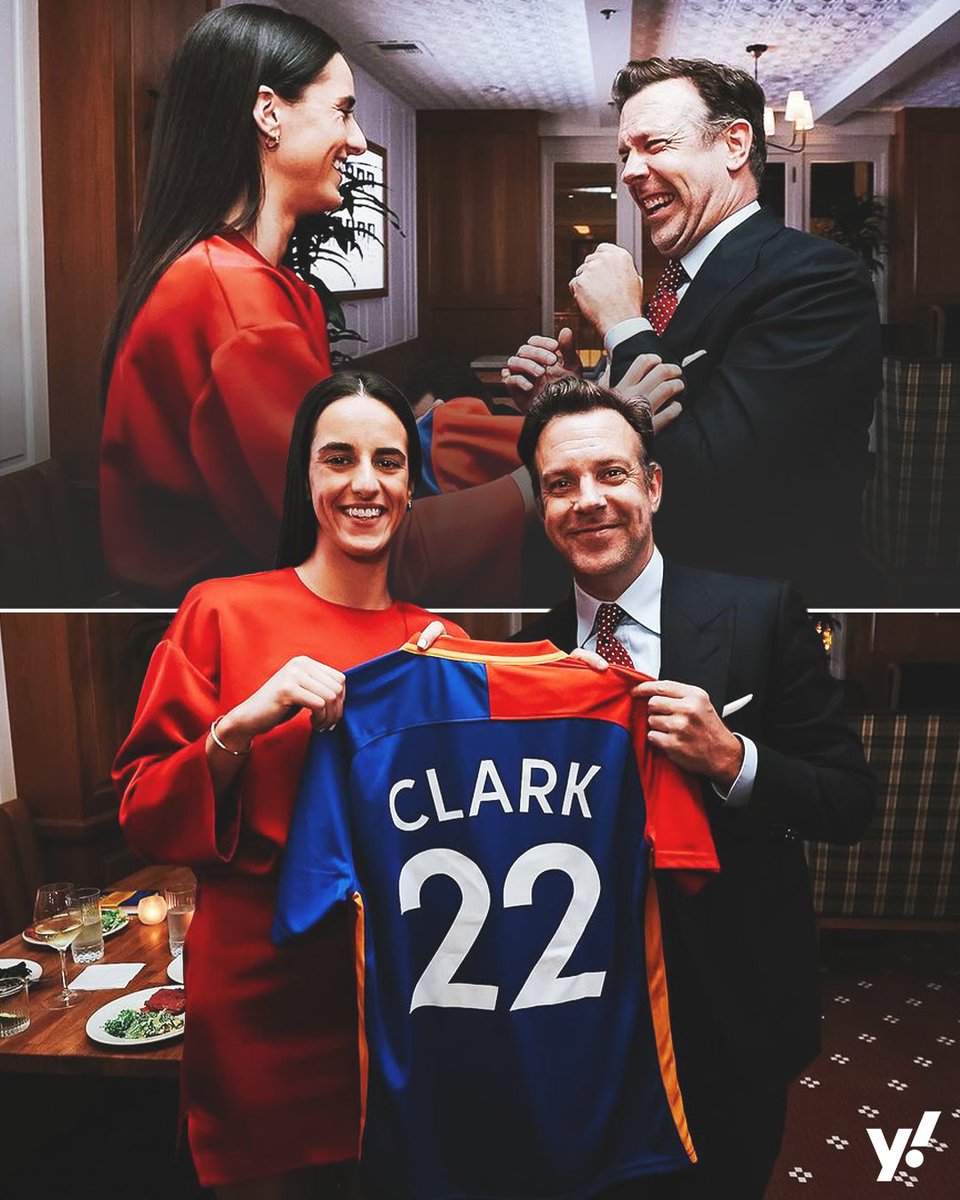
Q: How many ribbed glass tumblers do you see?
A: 3